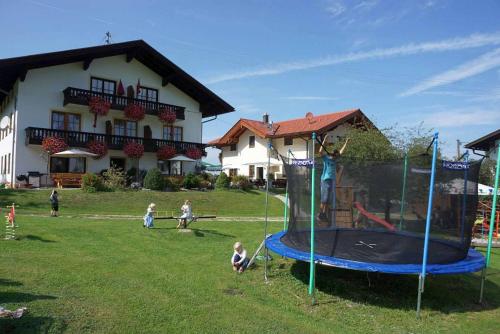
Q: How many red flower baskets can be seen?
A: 8